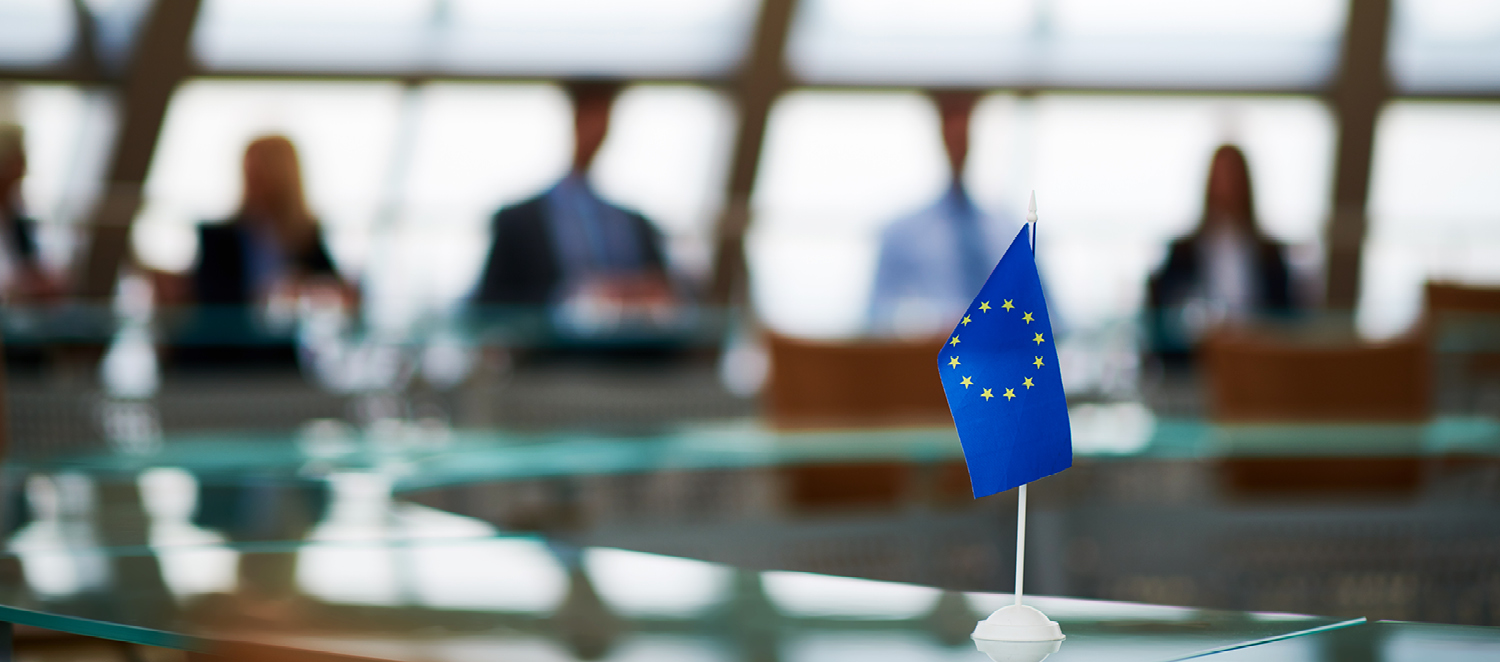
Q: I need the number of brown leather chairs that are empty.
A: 3